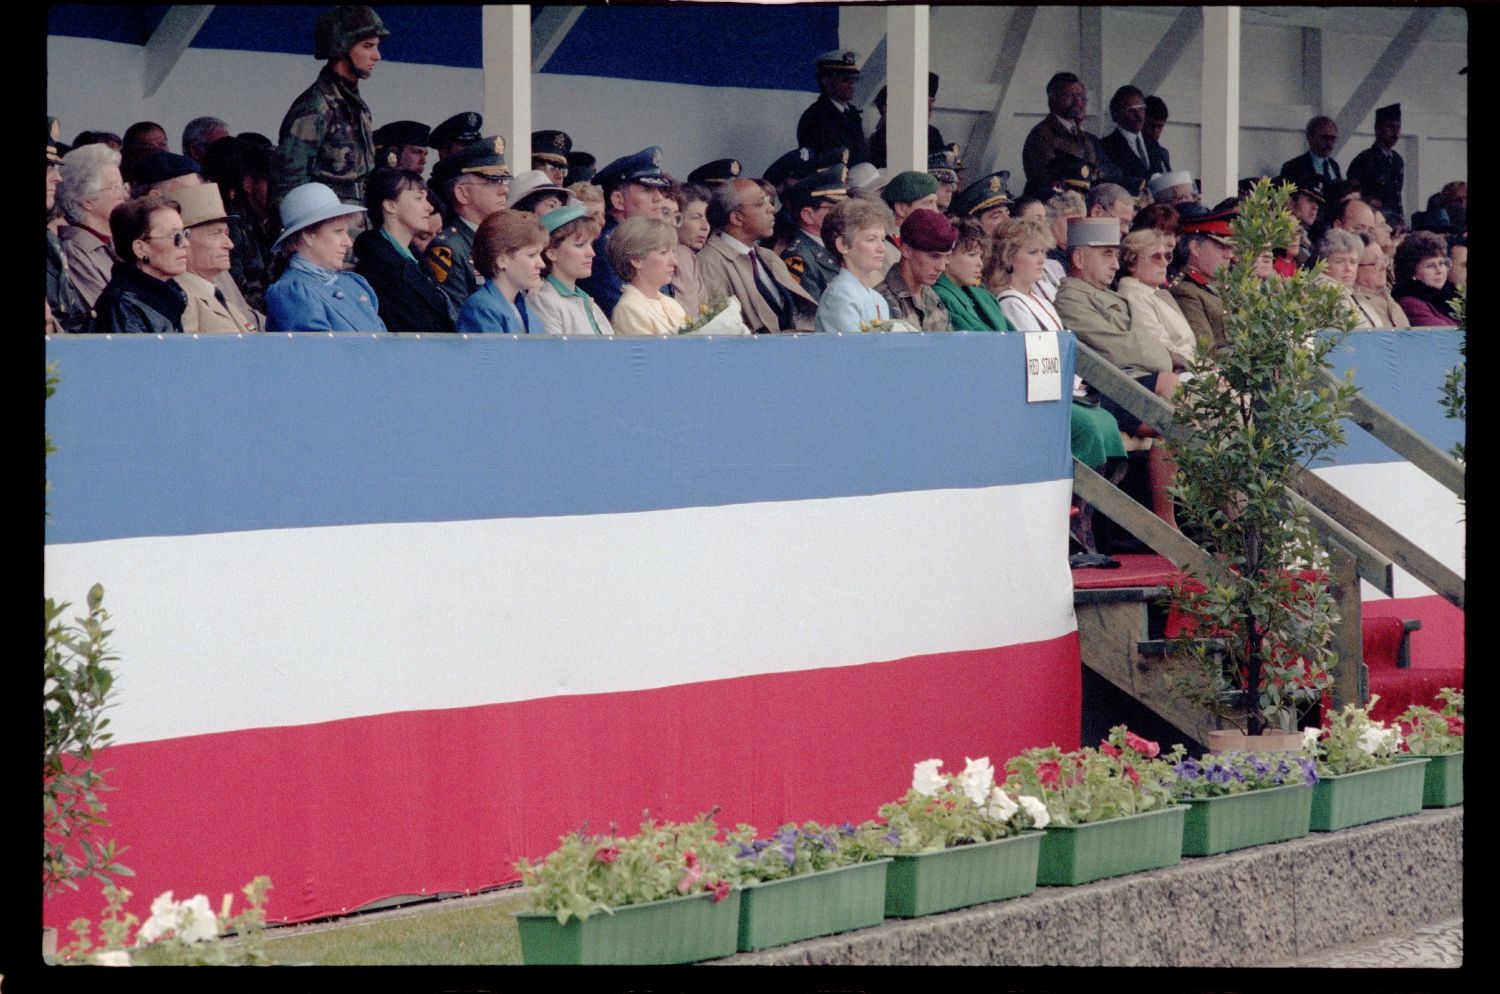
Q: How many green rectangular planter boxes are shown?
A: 7